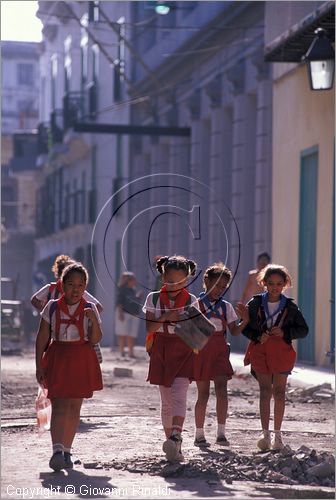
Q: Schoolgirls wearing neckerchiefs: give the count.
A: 5